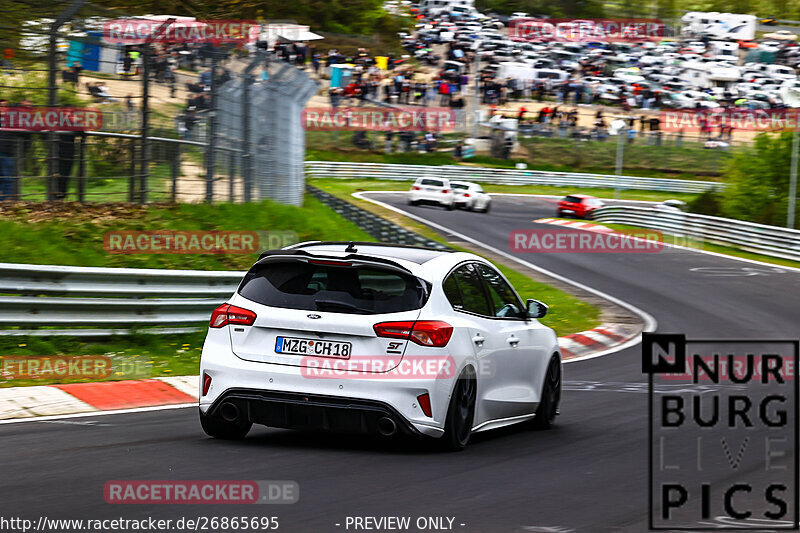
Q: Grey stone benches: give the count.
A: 0